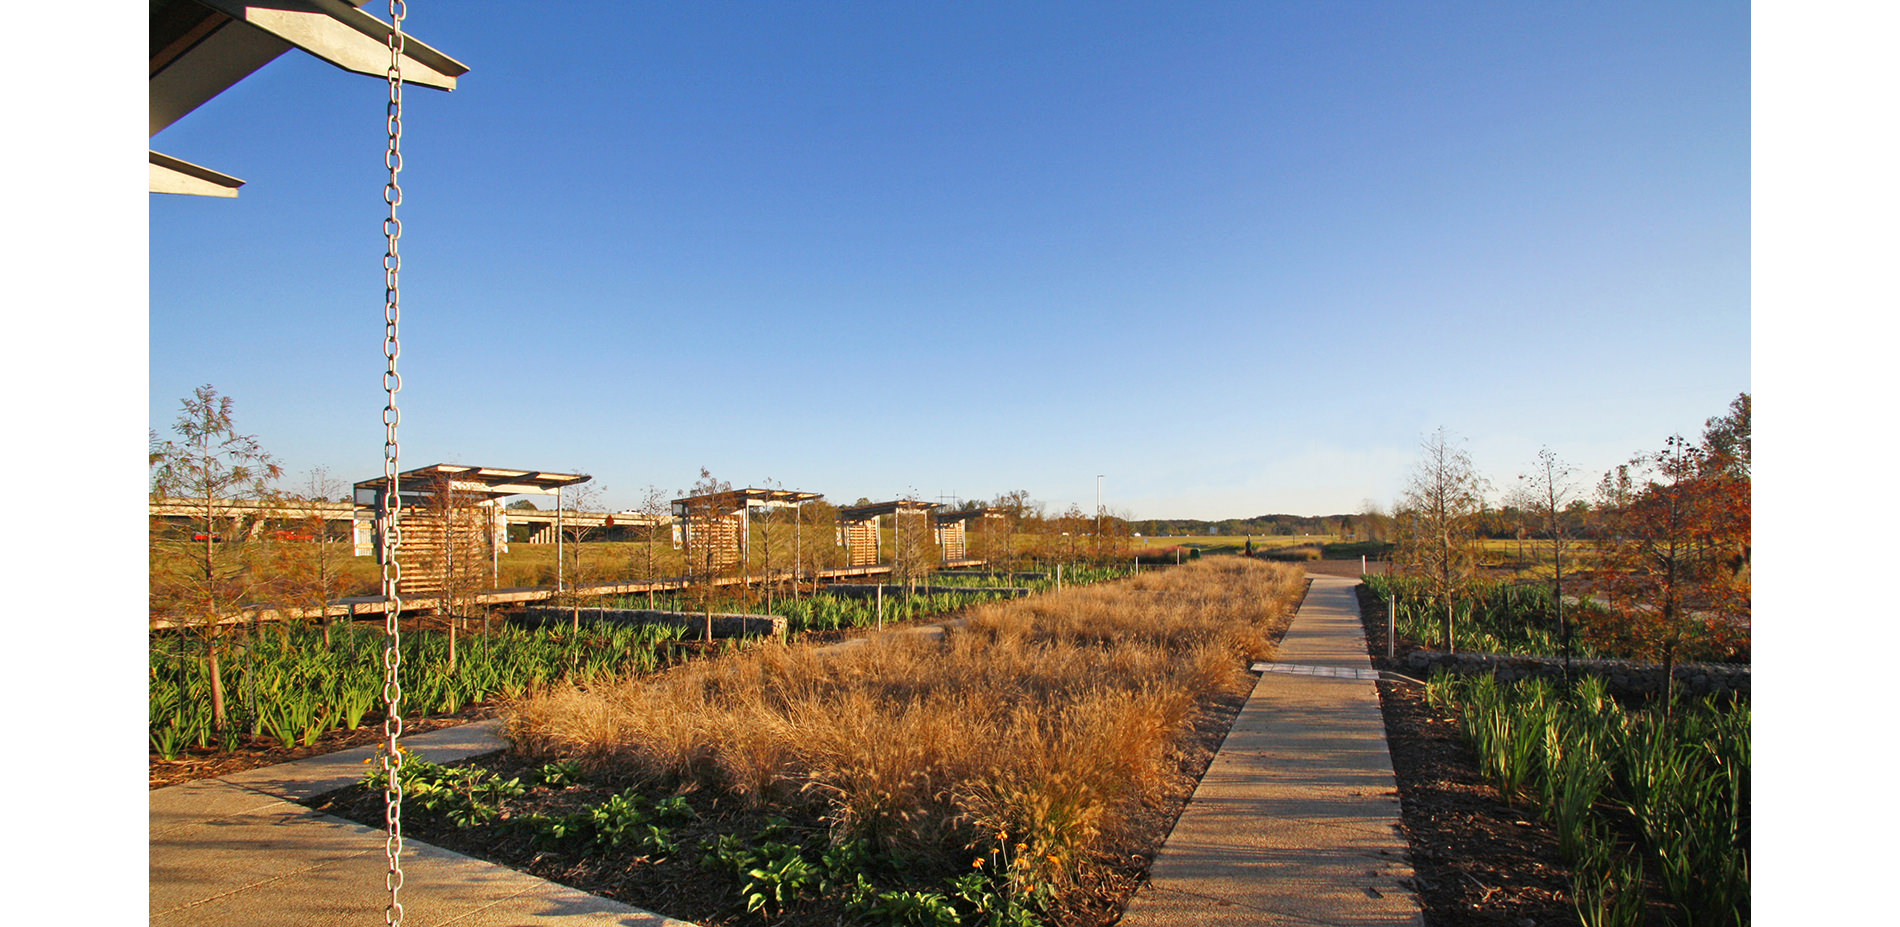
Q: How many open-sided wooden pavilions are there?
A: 4